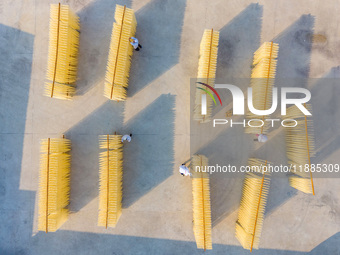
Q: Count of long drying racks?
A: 9